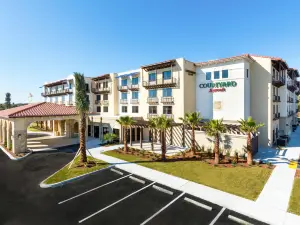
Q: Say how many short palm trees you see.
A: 5